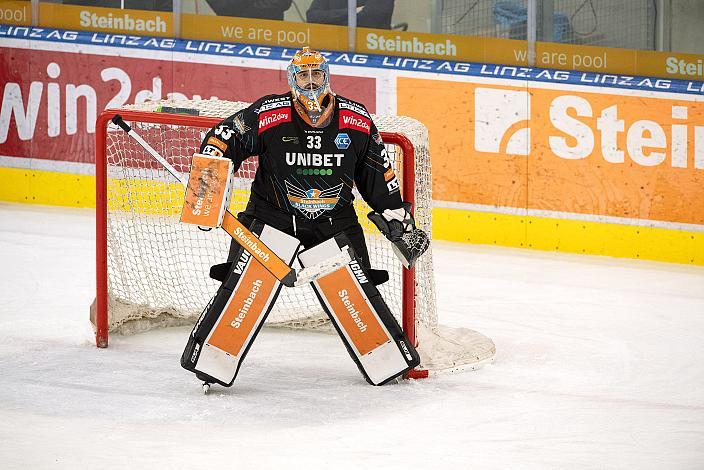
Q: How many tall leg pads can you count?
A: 2